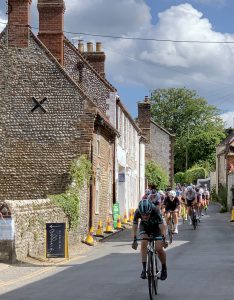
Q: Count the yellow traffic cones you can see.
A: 8